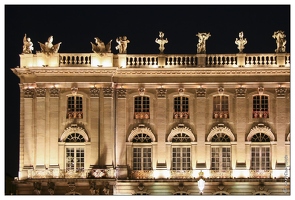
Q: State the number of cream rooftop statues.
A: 8